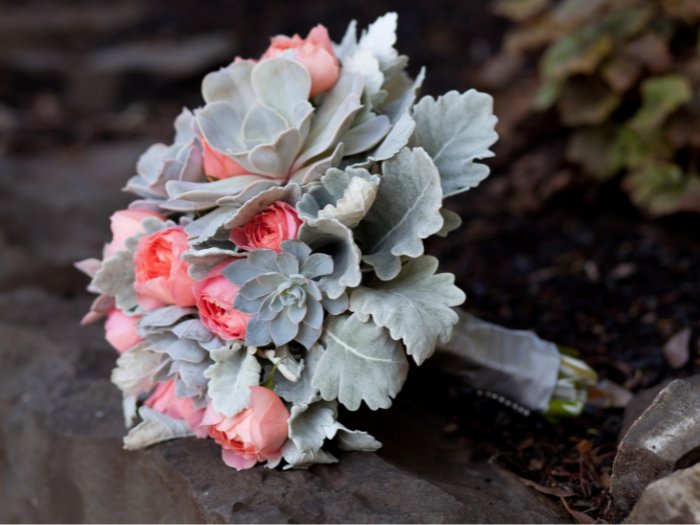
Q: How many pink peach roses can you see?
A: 9